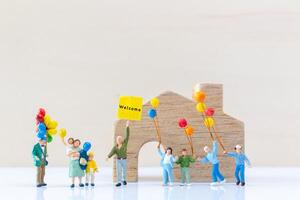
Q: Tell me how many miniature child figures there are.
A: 6